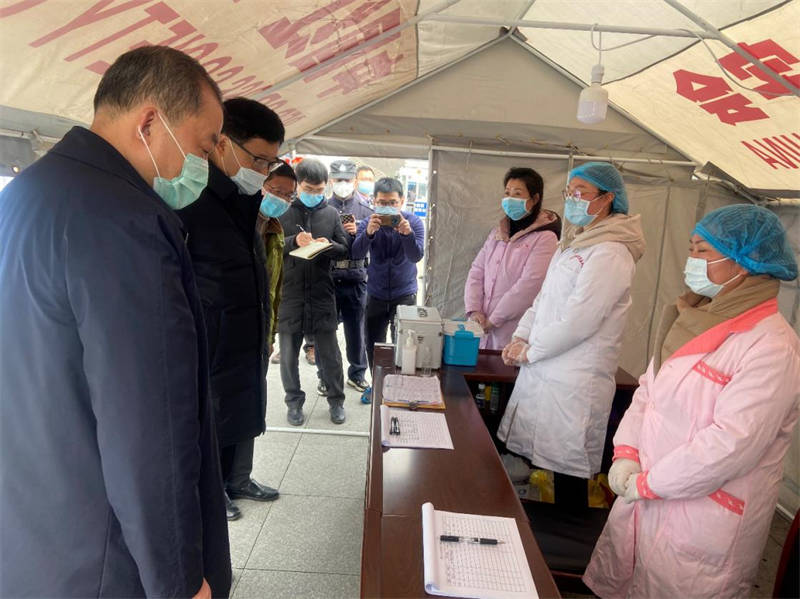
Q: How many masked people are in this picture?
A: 10